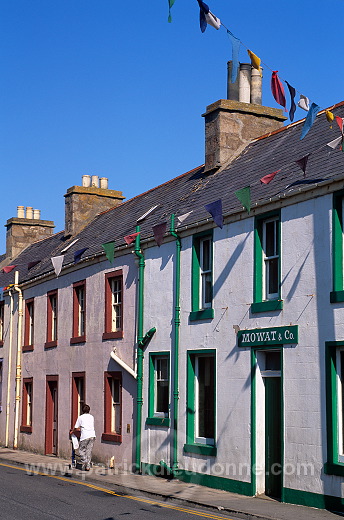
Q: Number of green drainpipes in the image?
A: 2